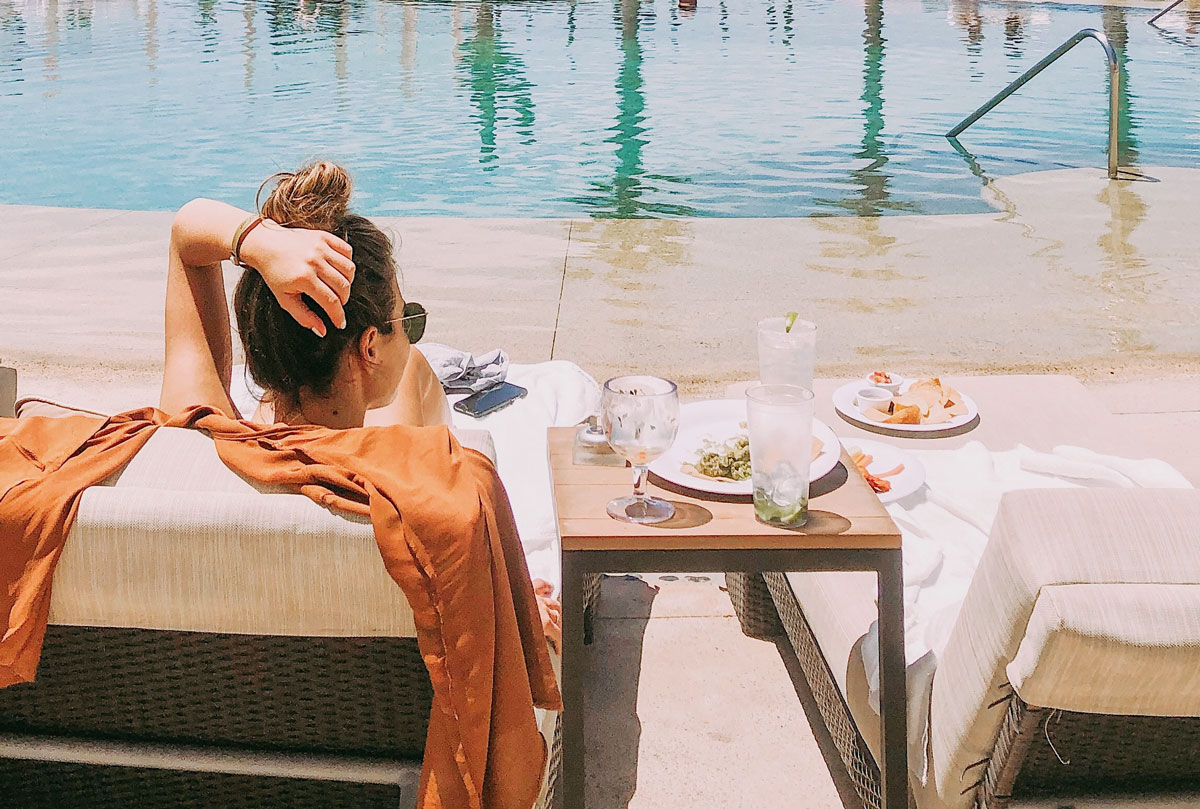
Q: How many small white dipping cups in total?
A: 2